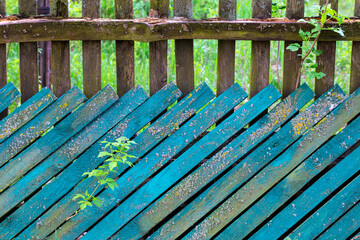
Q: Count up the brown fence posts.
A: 12